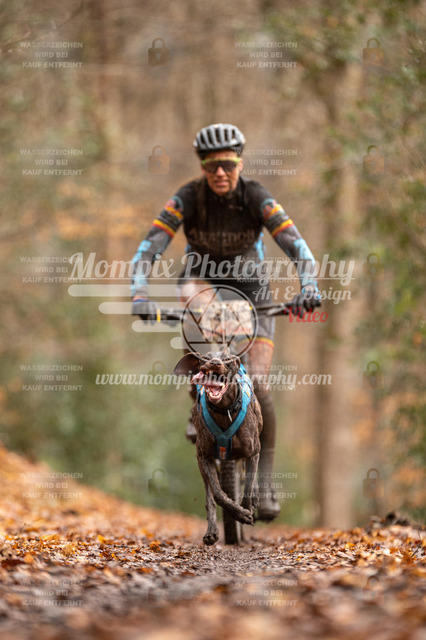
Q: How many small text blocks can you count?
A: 12